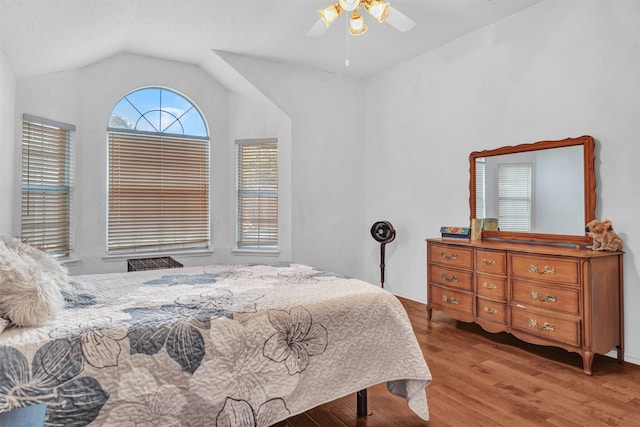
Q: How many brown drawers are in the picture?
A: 9